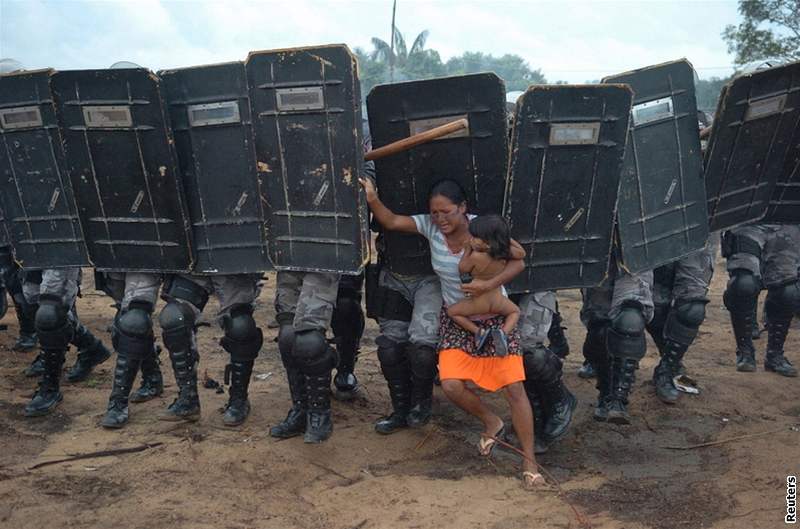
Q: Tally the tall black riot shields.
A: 9